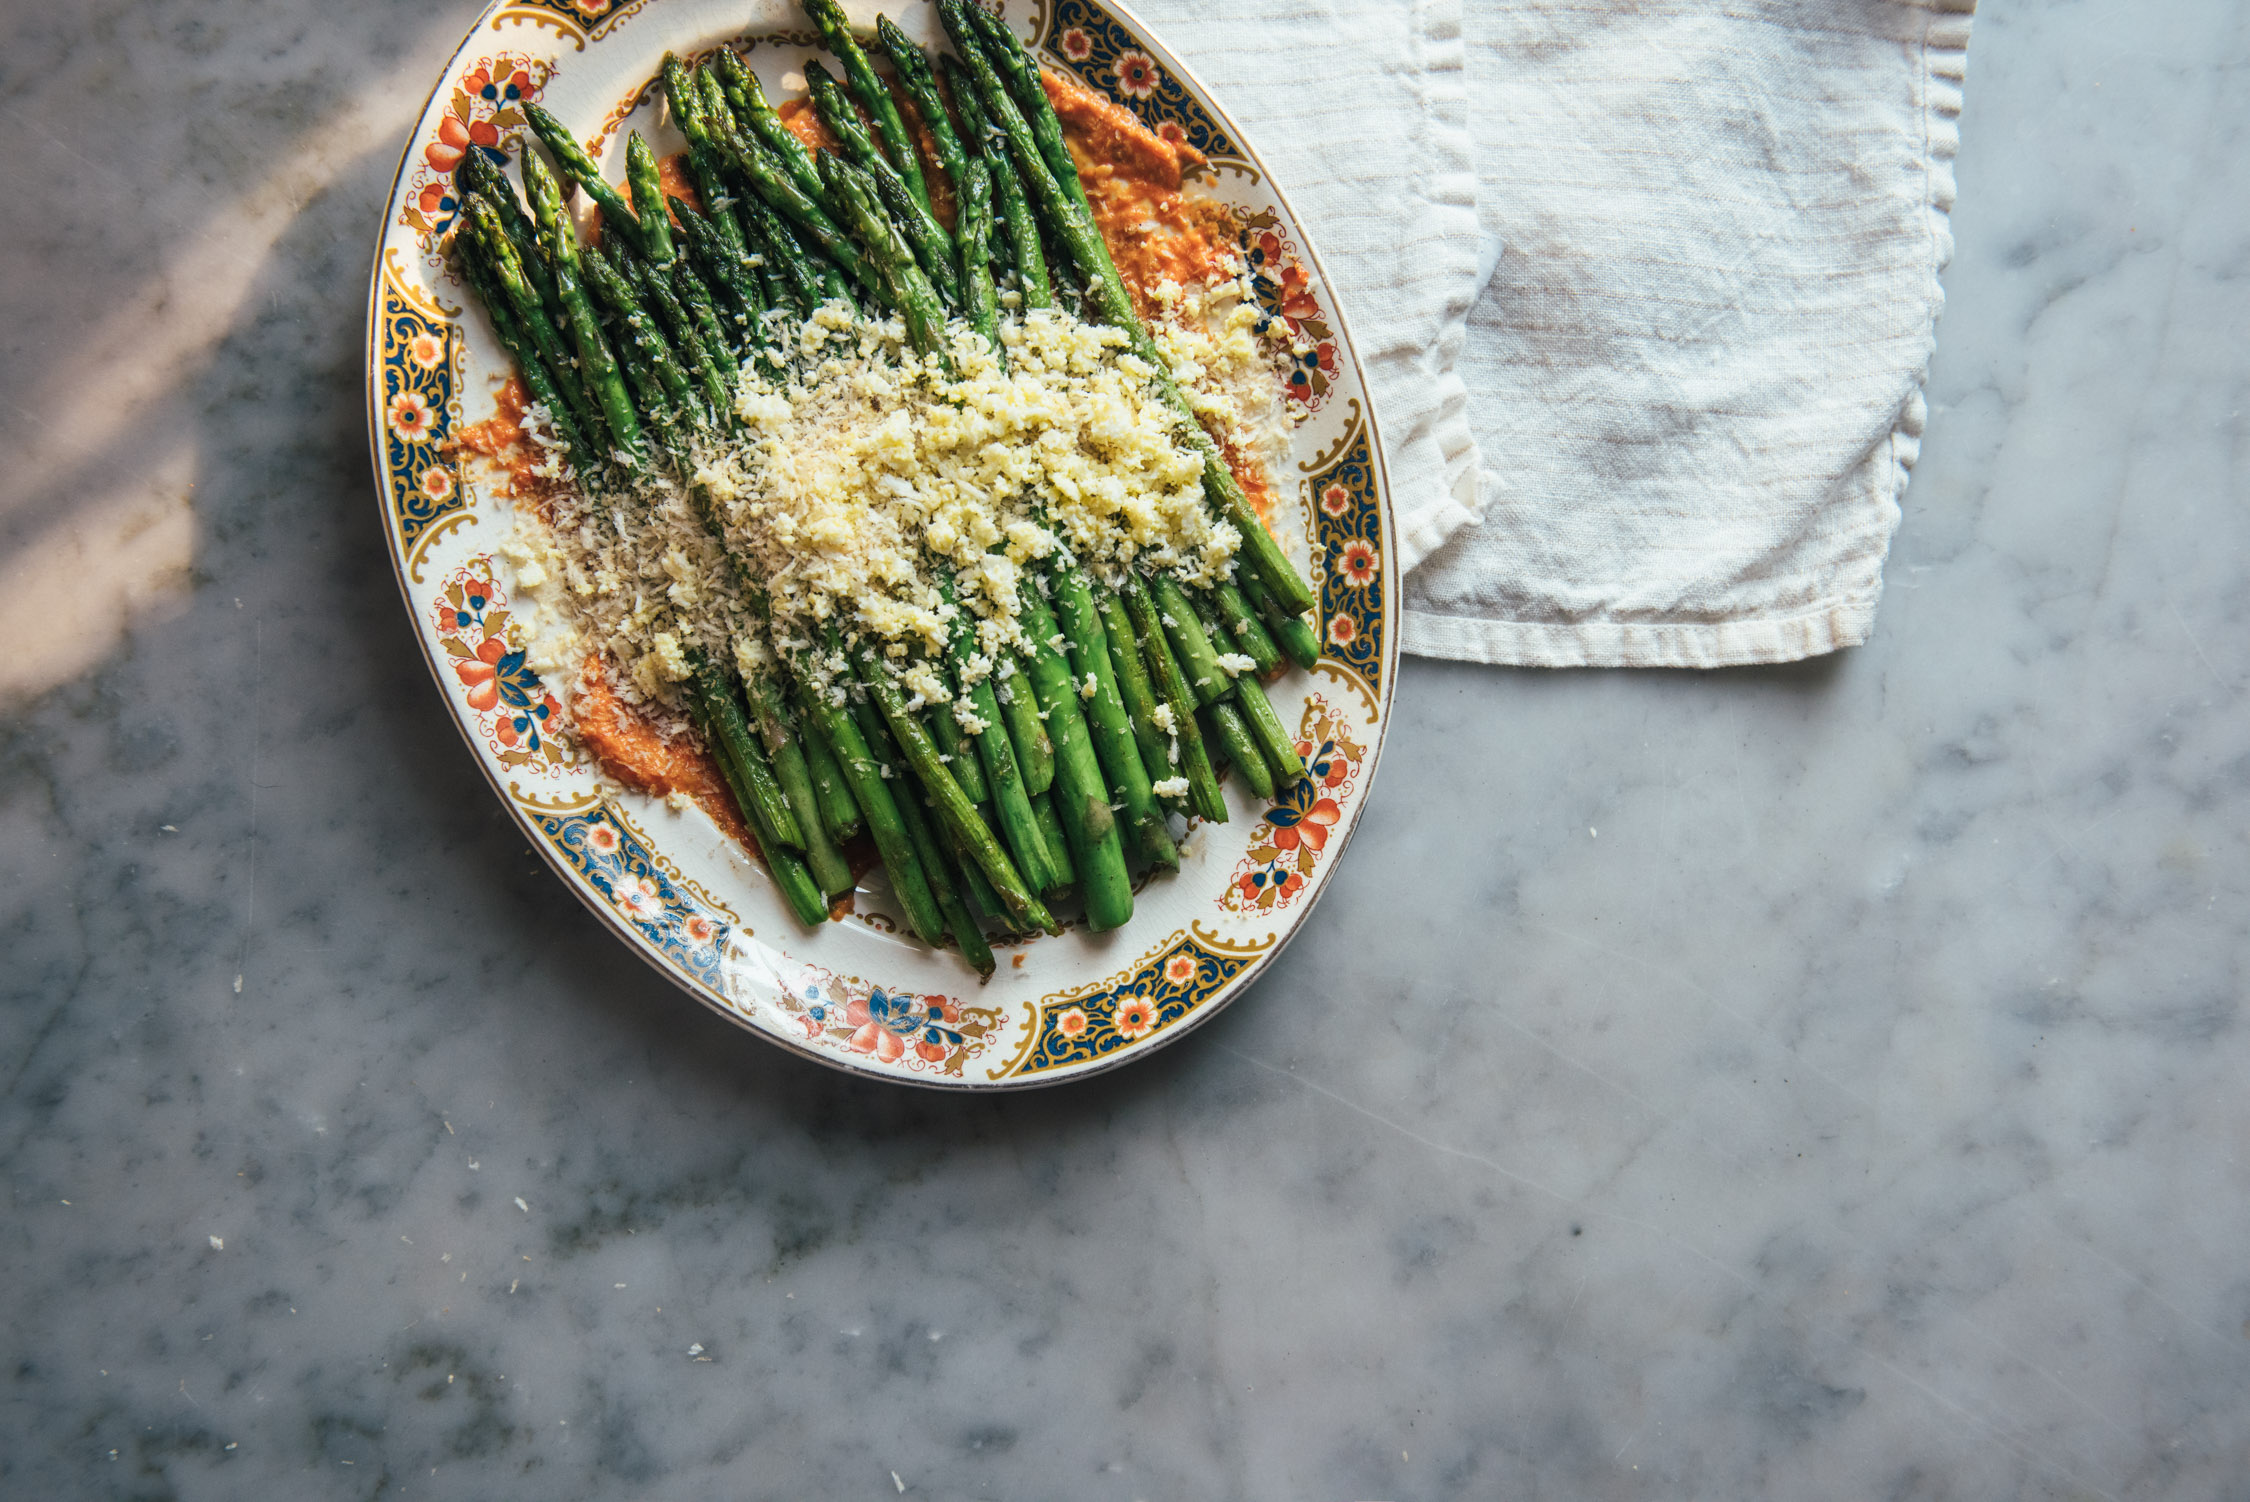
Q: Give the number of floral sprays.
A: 5